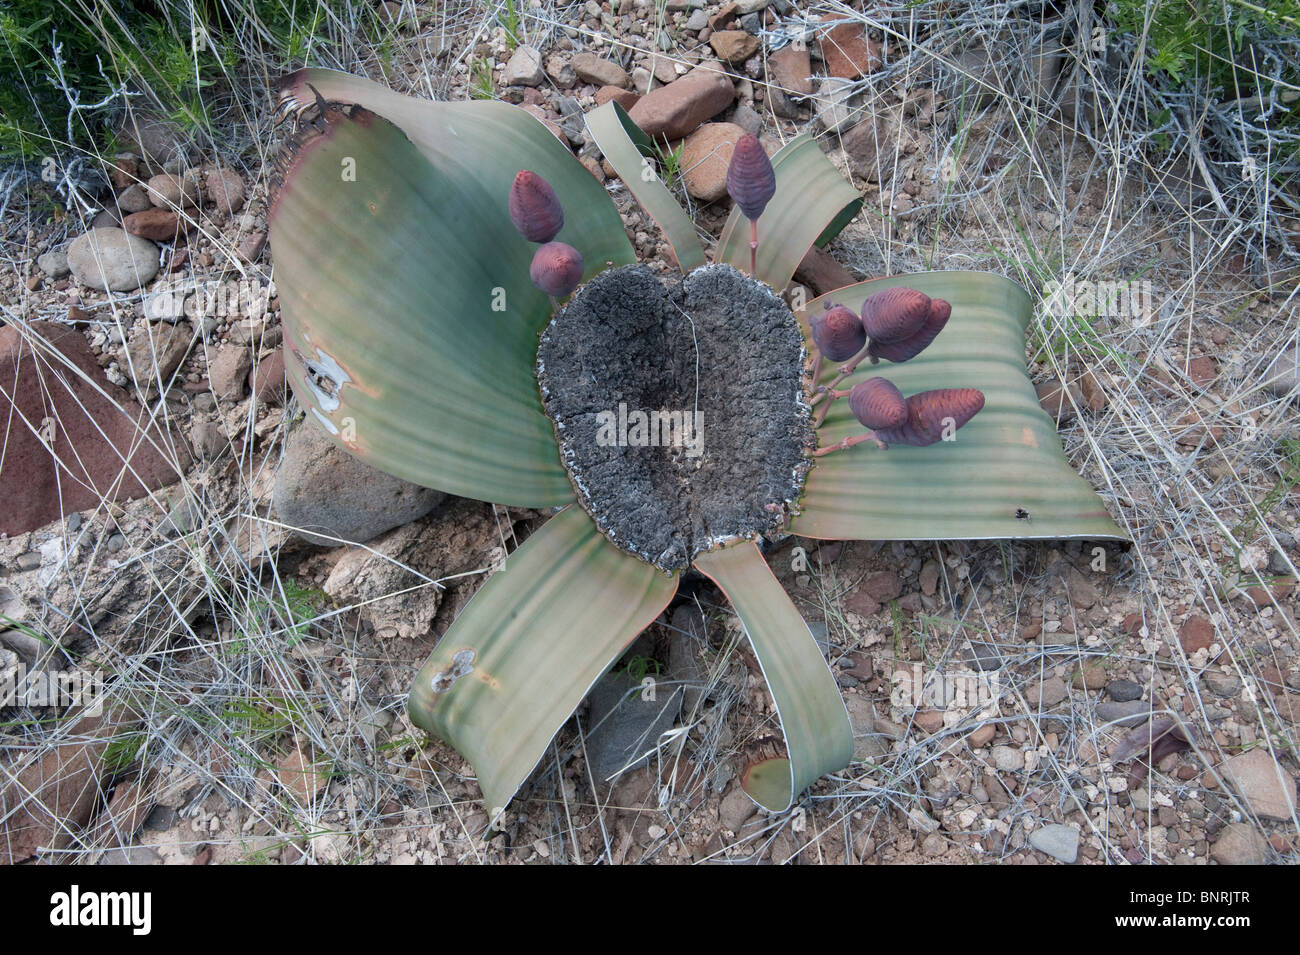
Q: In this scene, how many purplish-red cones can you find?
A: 8